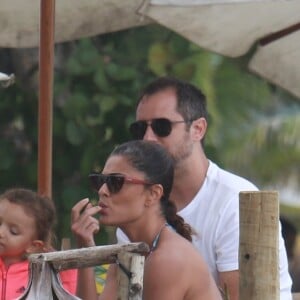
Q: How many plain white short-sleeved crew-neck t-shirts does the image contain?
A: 1